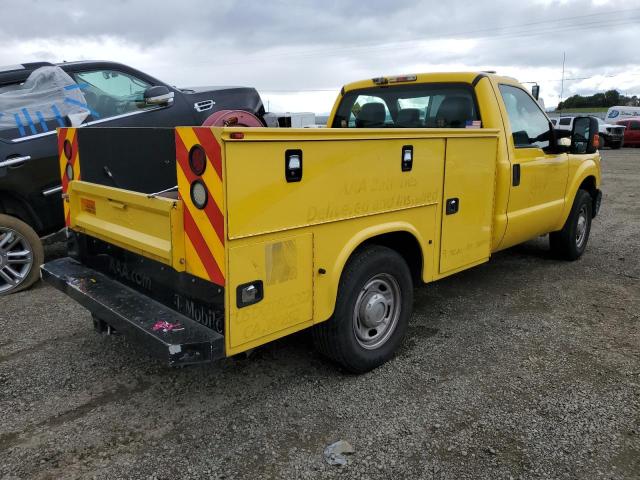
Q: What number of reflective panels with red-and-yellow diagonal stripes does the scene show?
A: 2